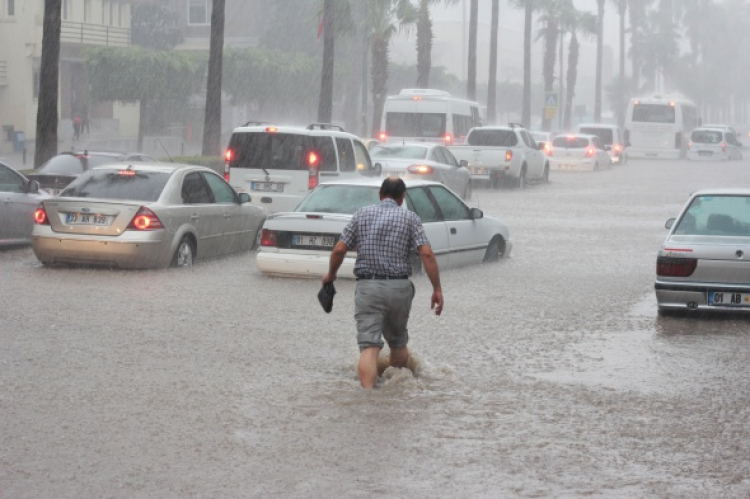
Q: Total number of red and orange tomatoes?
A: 0